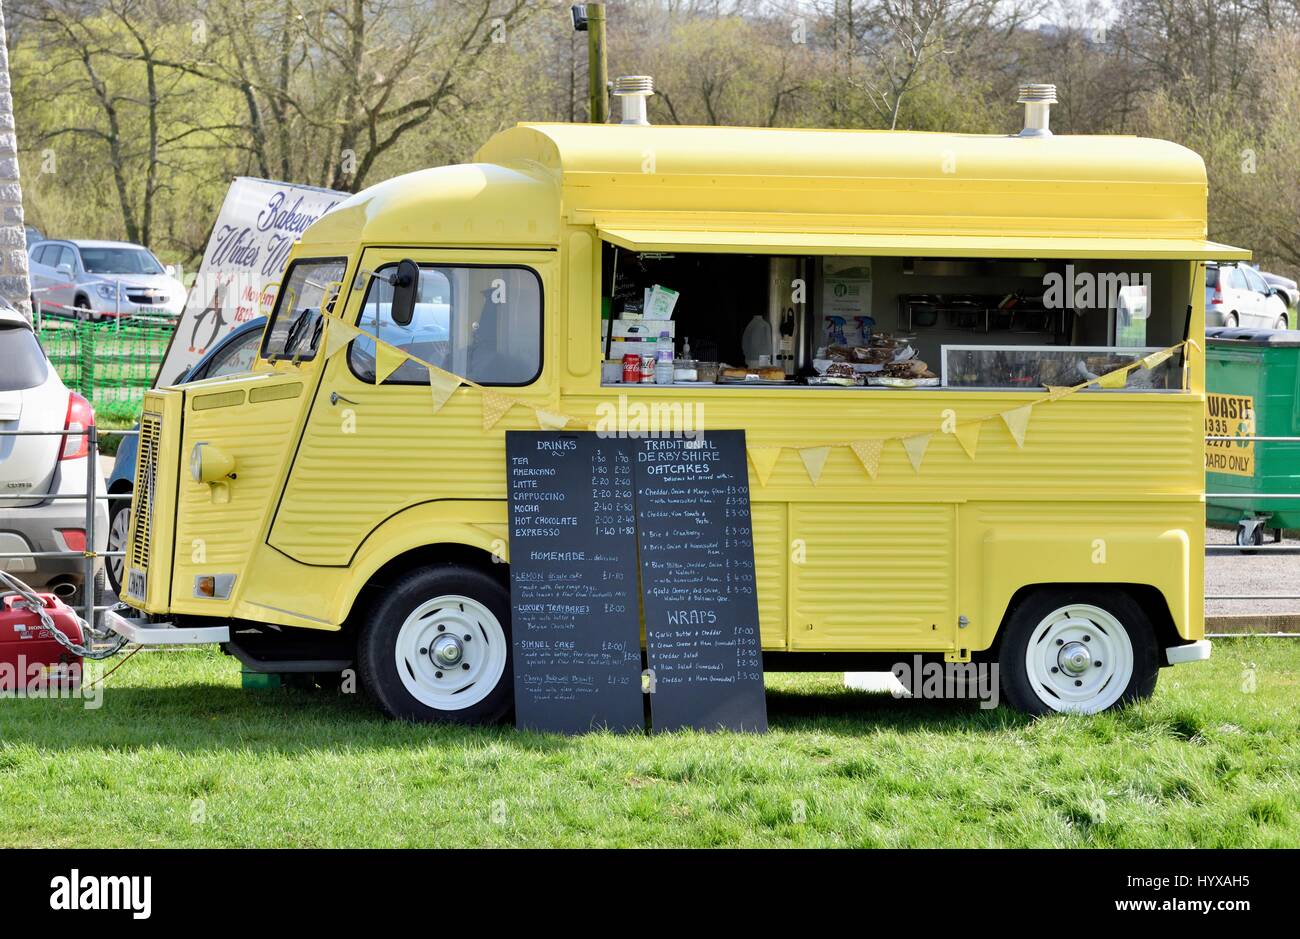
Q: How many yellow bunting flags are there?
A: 14